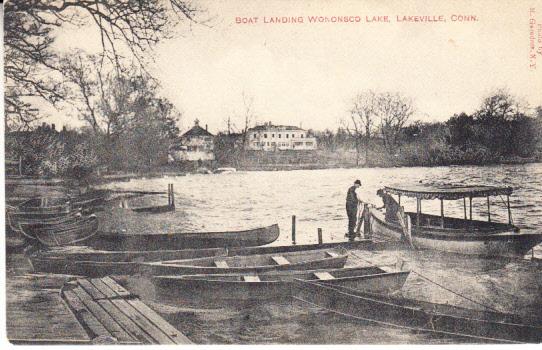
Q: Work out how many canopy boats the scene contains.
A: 1